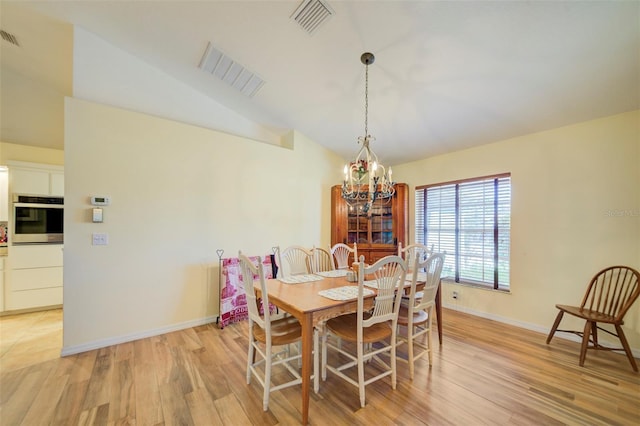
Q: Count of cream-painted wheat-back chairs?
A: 6